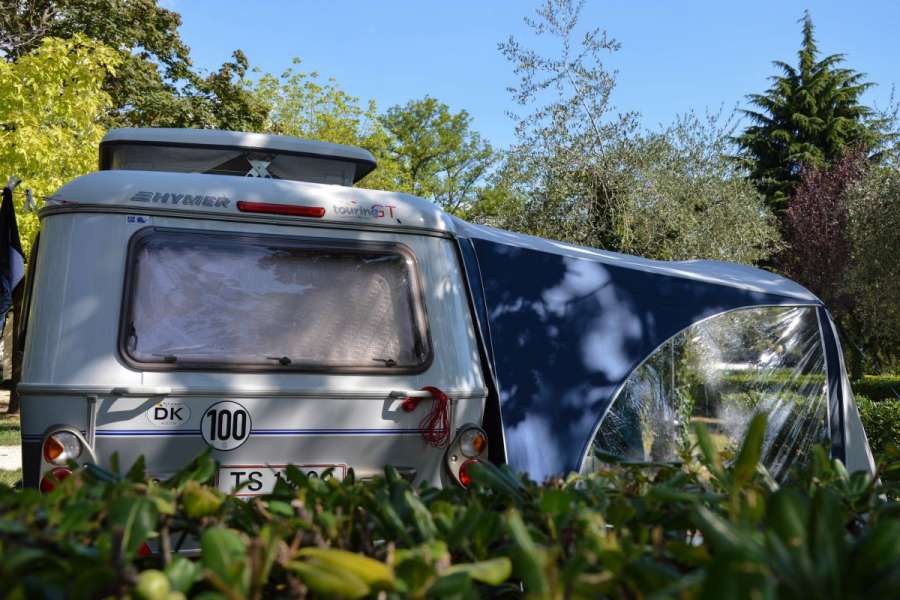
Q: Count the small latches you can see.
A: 3